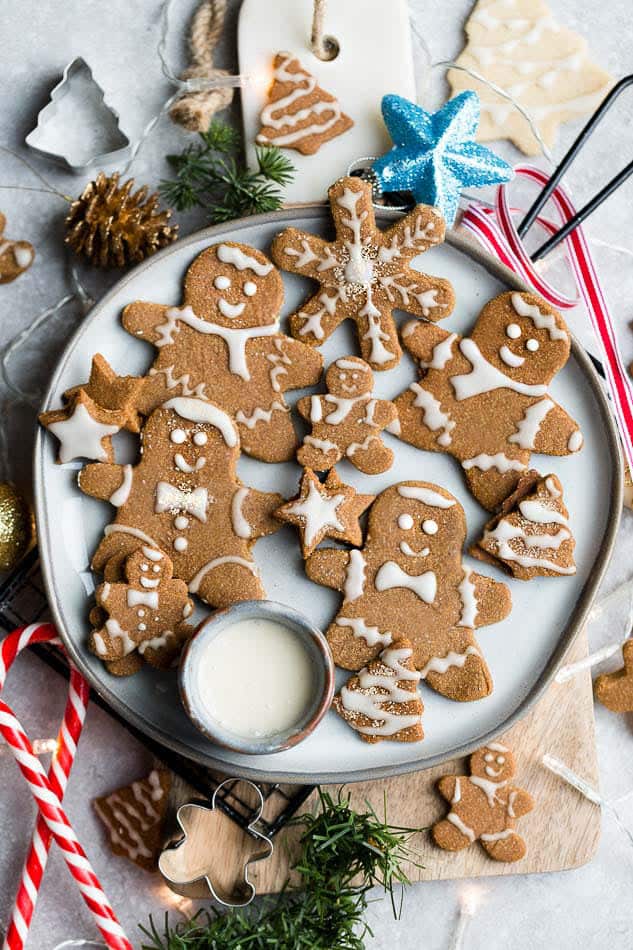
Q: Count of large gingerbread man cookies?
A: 4